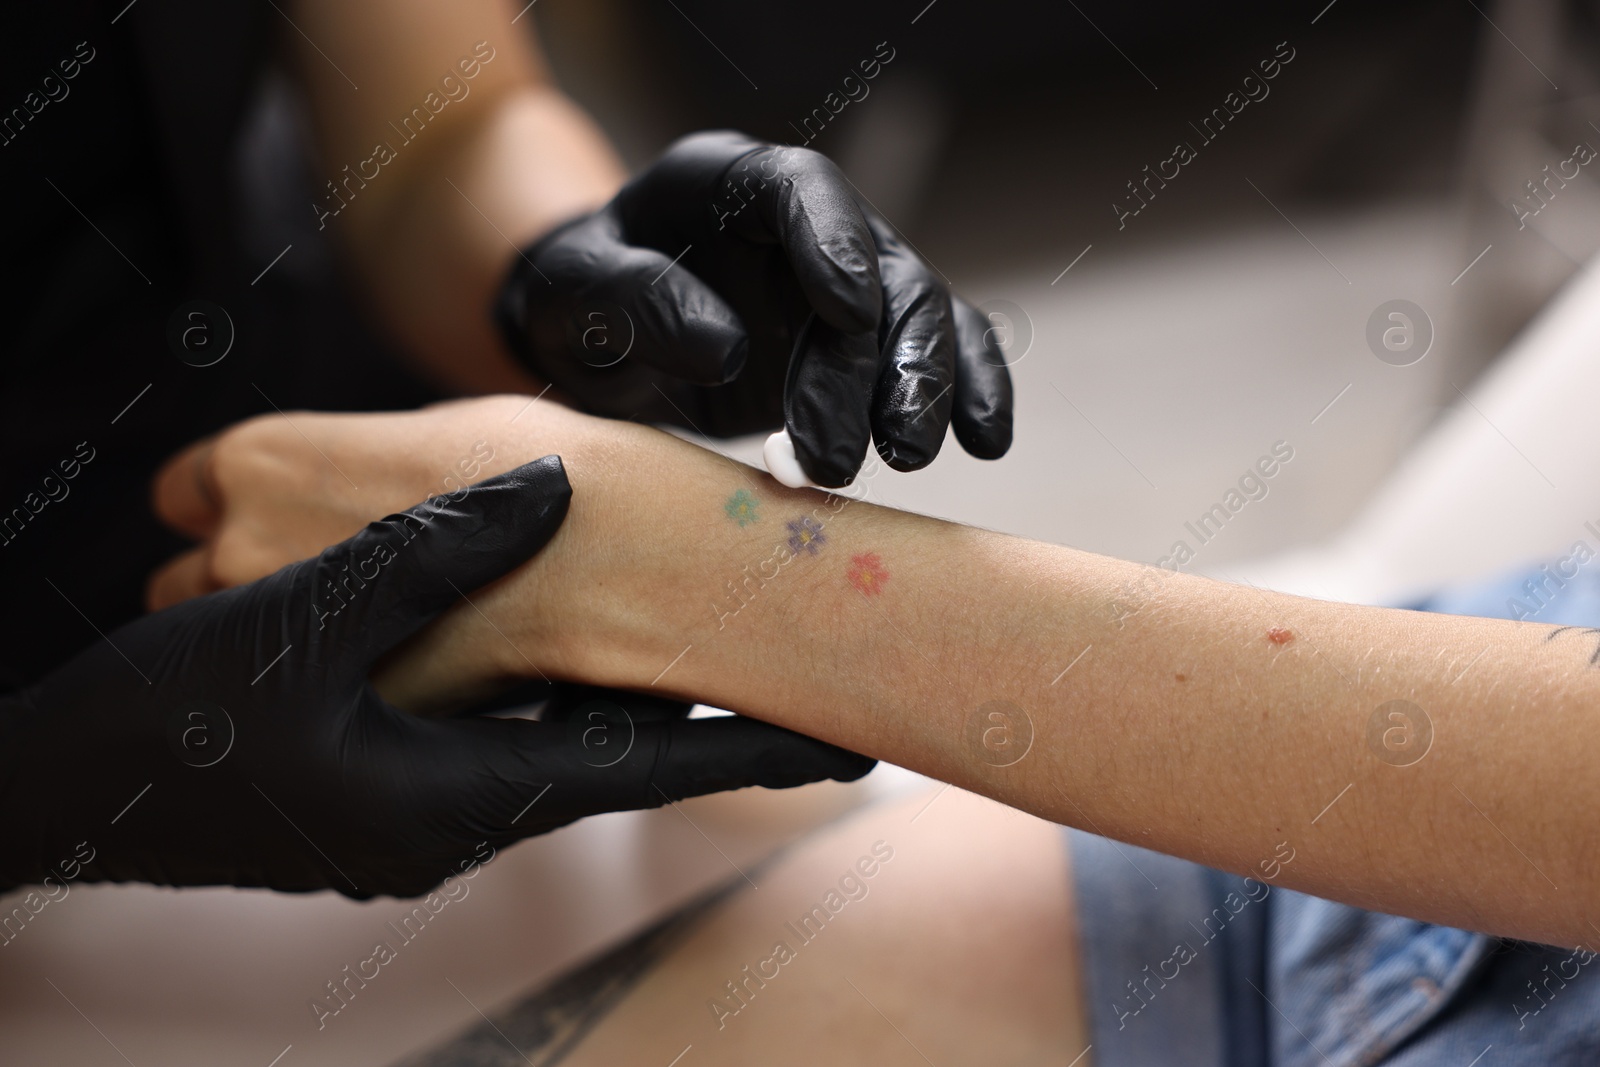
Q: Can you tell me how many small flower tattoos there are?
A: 3